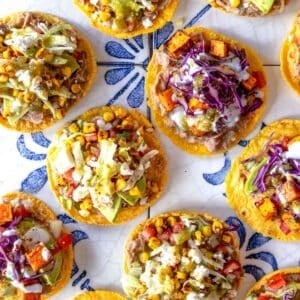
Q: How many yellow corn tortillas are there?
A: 11